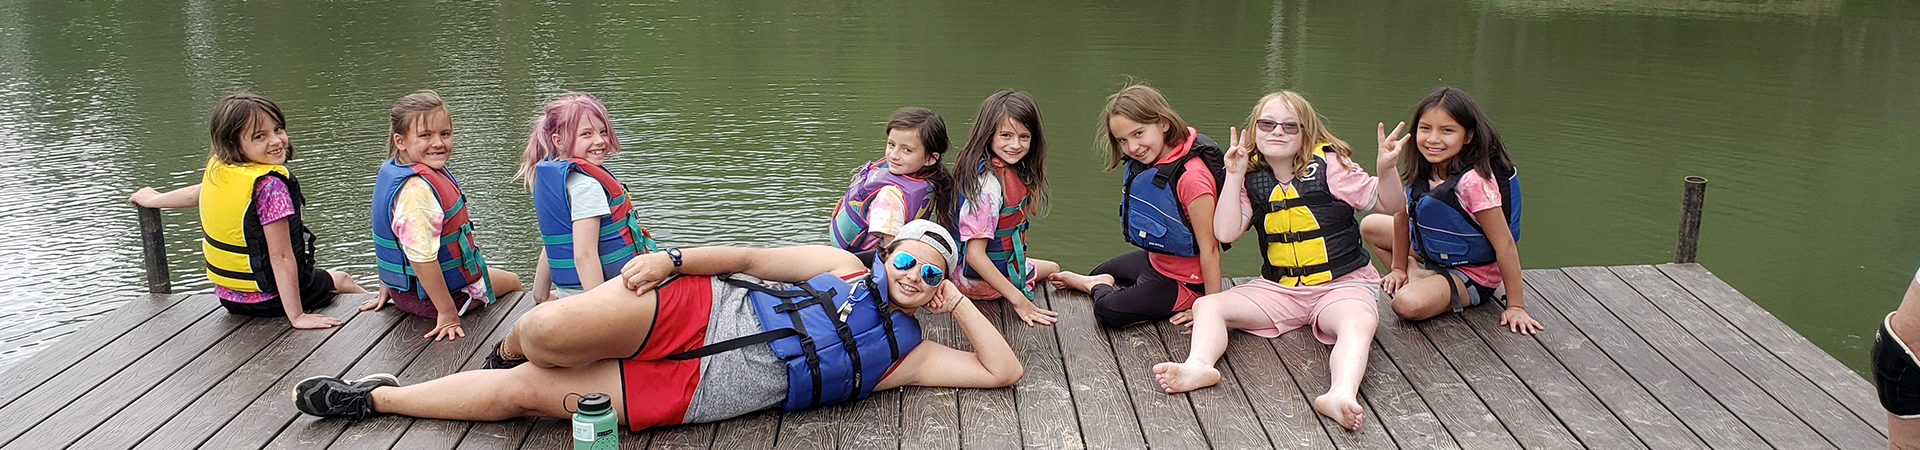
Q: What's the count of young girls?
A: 8